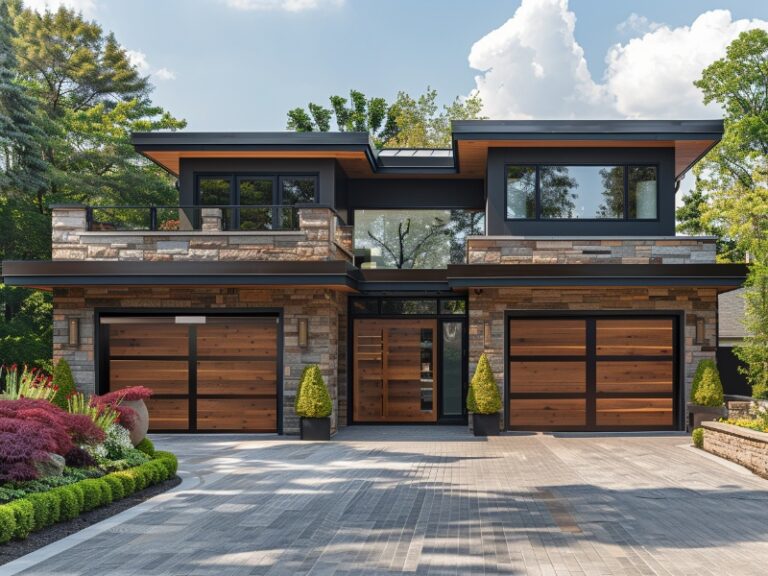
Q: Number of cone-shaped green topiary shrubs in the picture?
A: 4